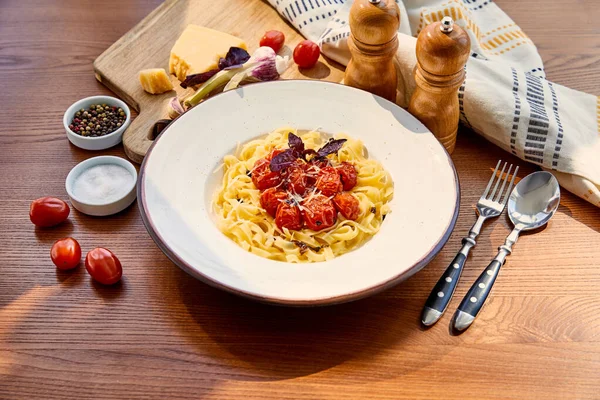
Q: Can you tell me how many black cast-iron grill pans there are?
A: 0